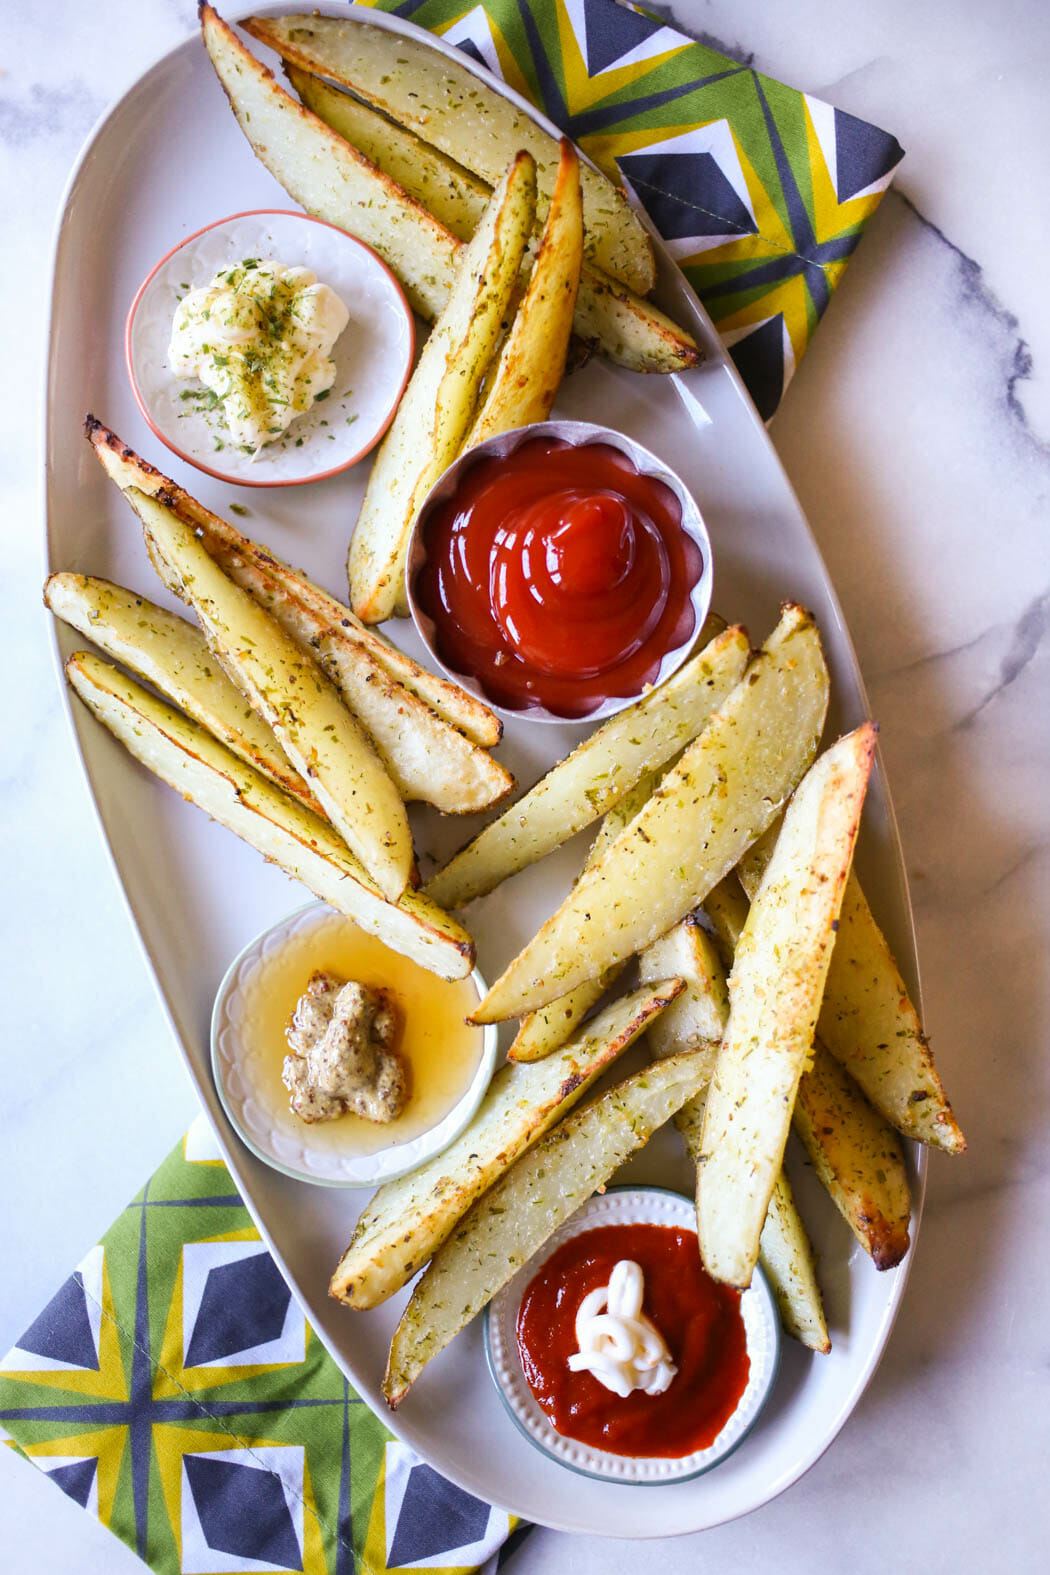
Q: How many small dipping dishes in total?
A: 4